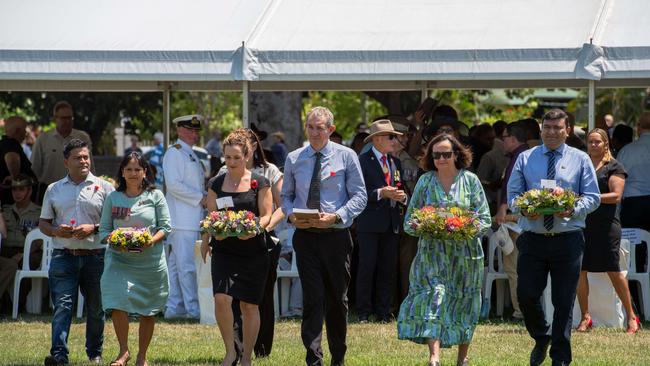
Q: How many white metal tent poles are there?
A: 4